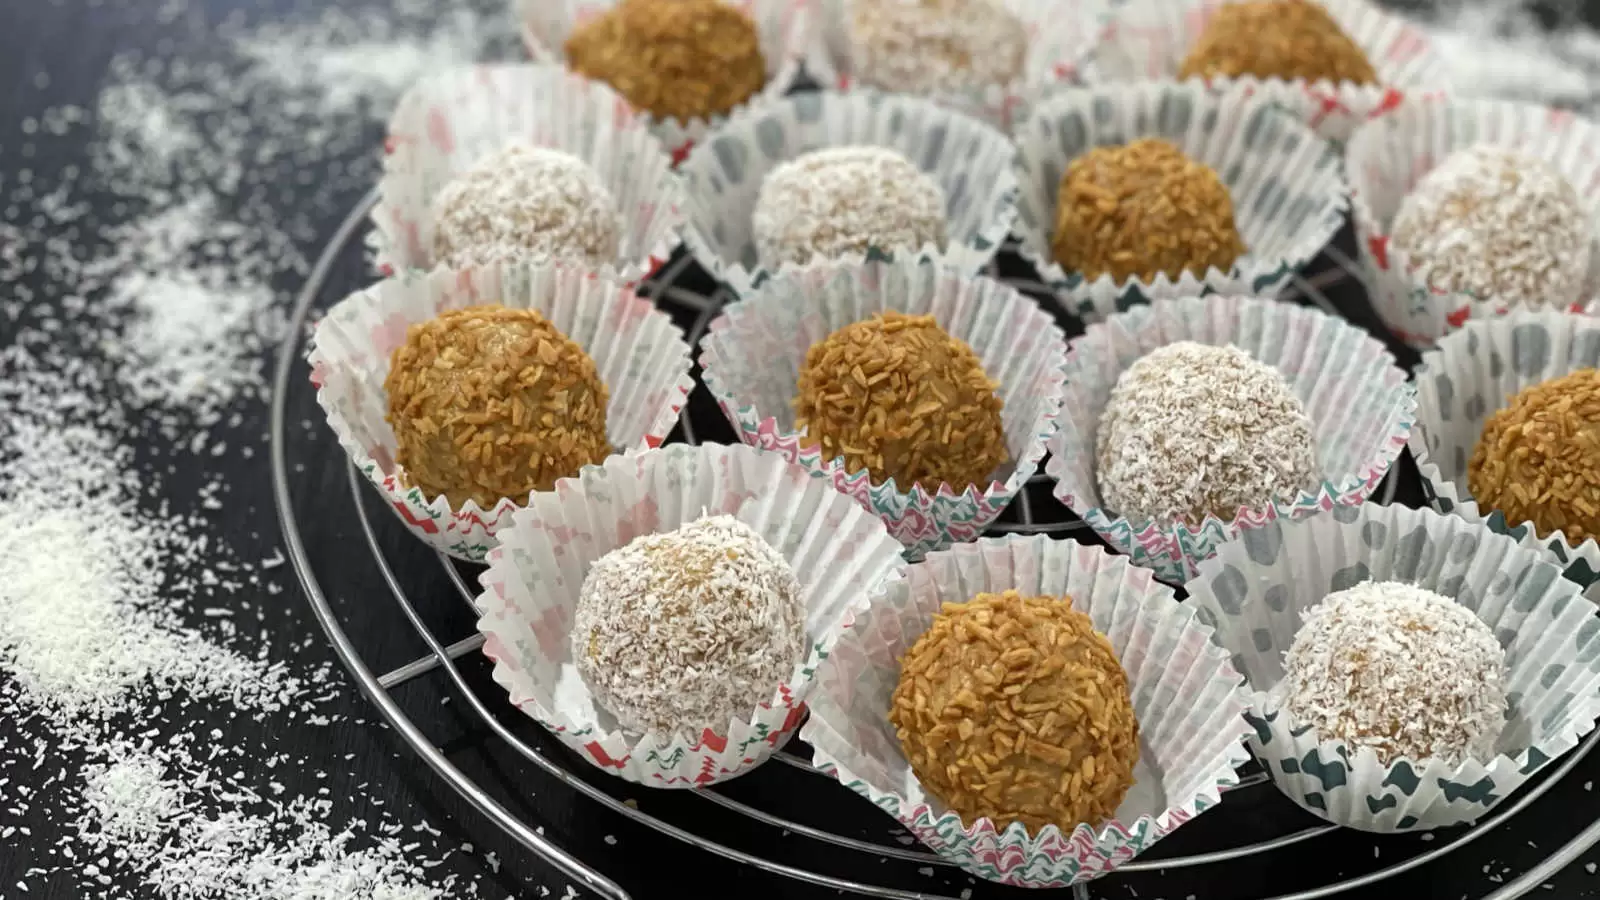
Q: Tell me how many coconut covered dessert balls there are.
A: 7